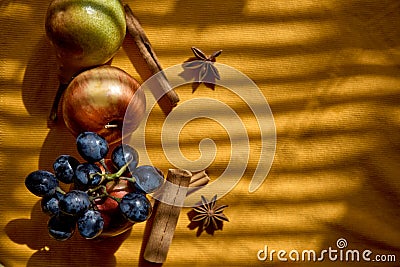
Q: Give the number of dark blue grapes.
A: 11